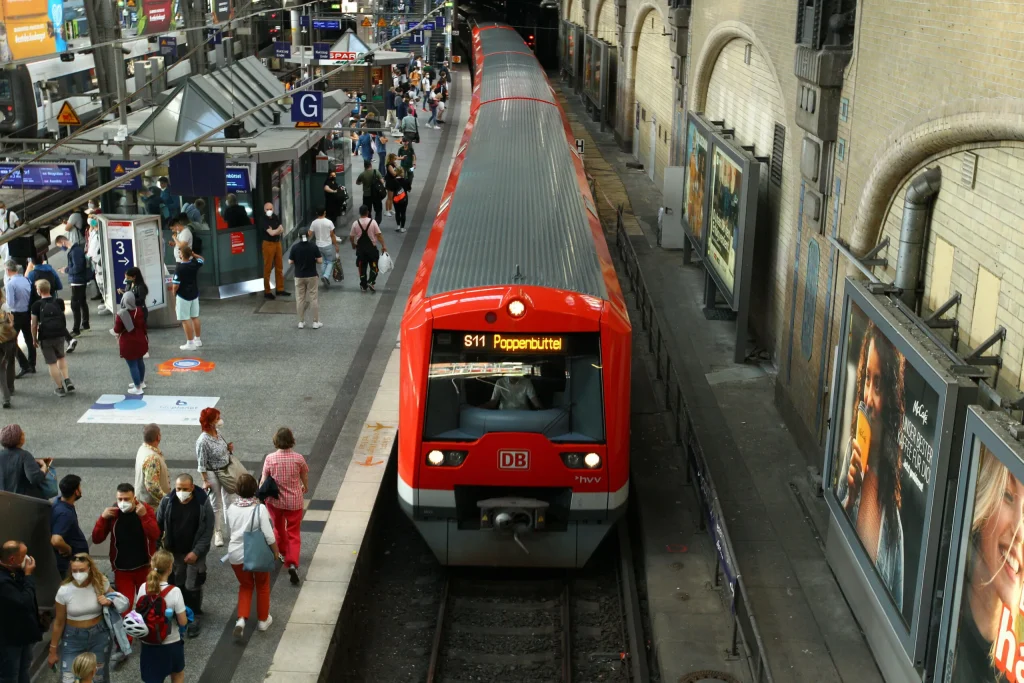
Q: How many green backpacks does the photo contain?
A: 0